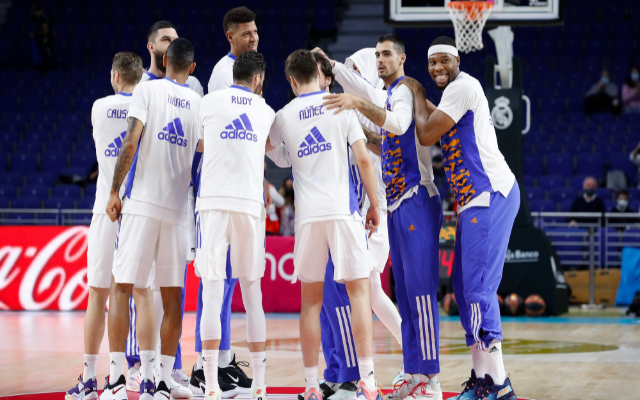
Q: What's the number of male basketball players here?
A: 10